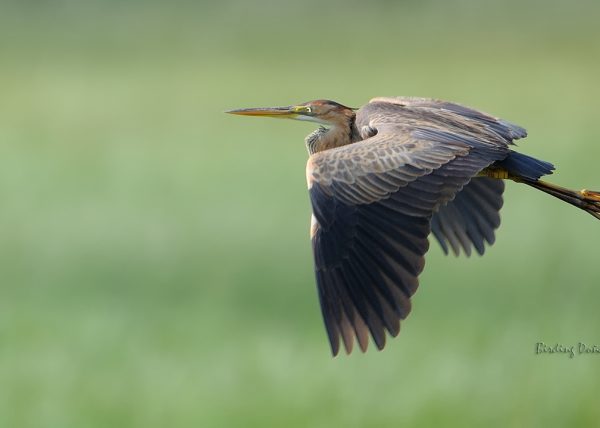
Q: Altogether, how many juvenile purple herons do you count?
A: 1